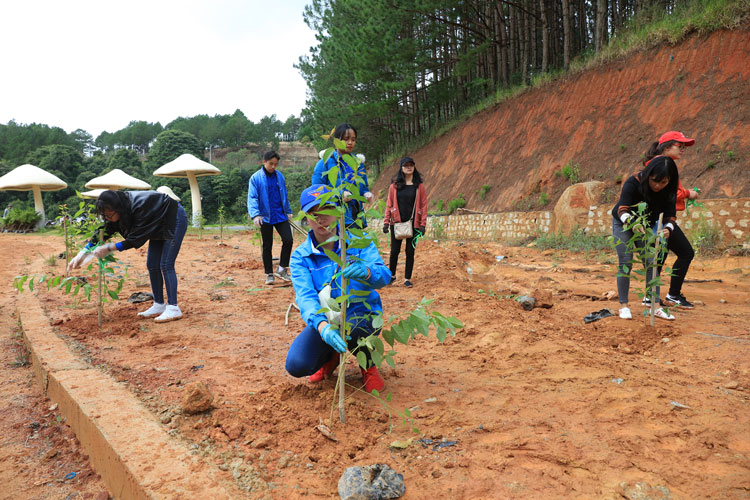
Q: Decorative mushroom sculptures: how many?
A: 5